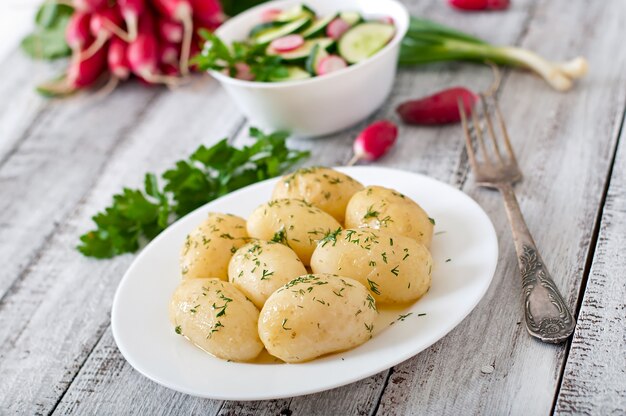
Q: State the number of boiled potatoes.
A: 8